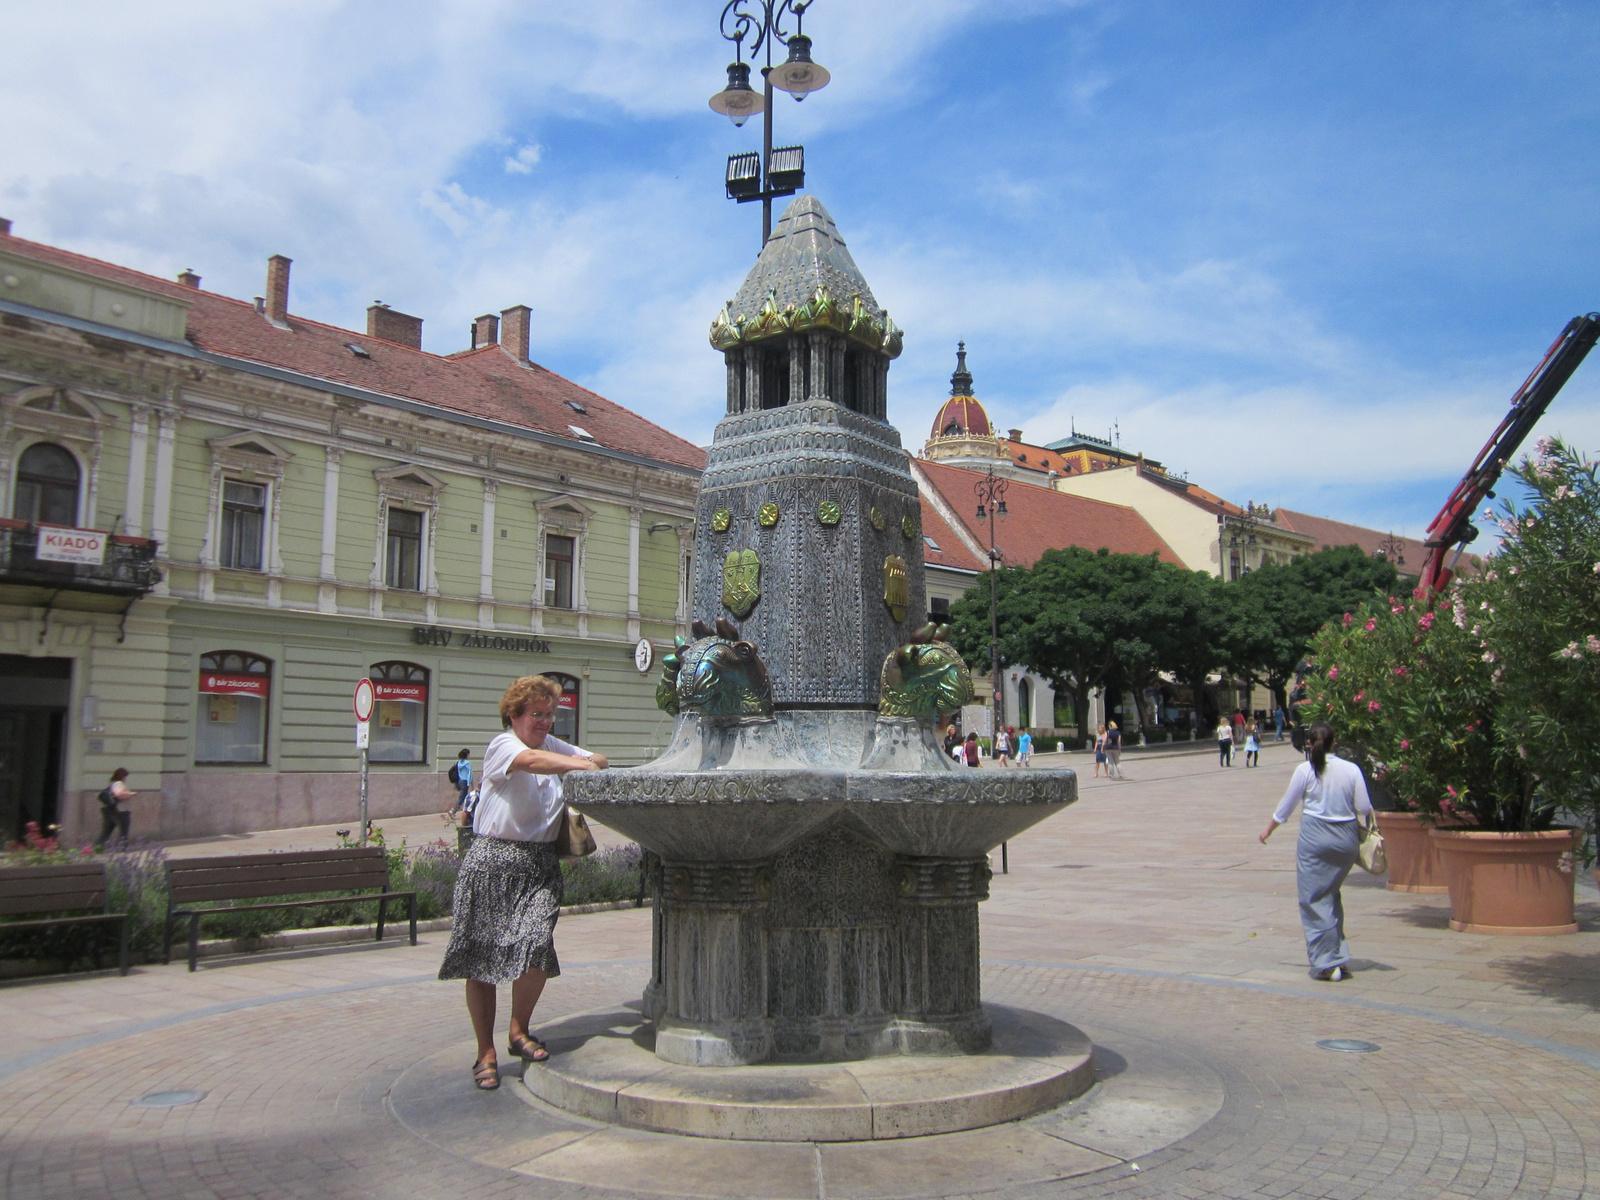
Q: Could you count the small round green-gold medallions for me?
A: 5